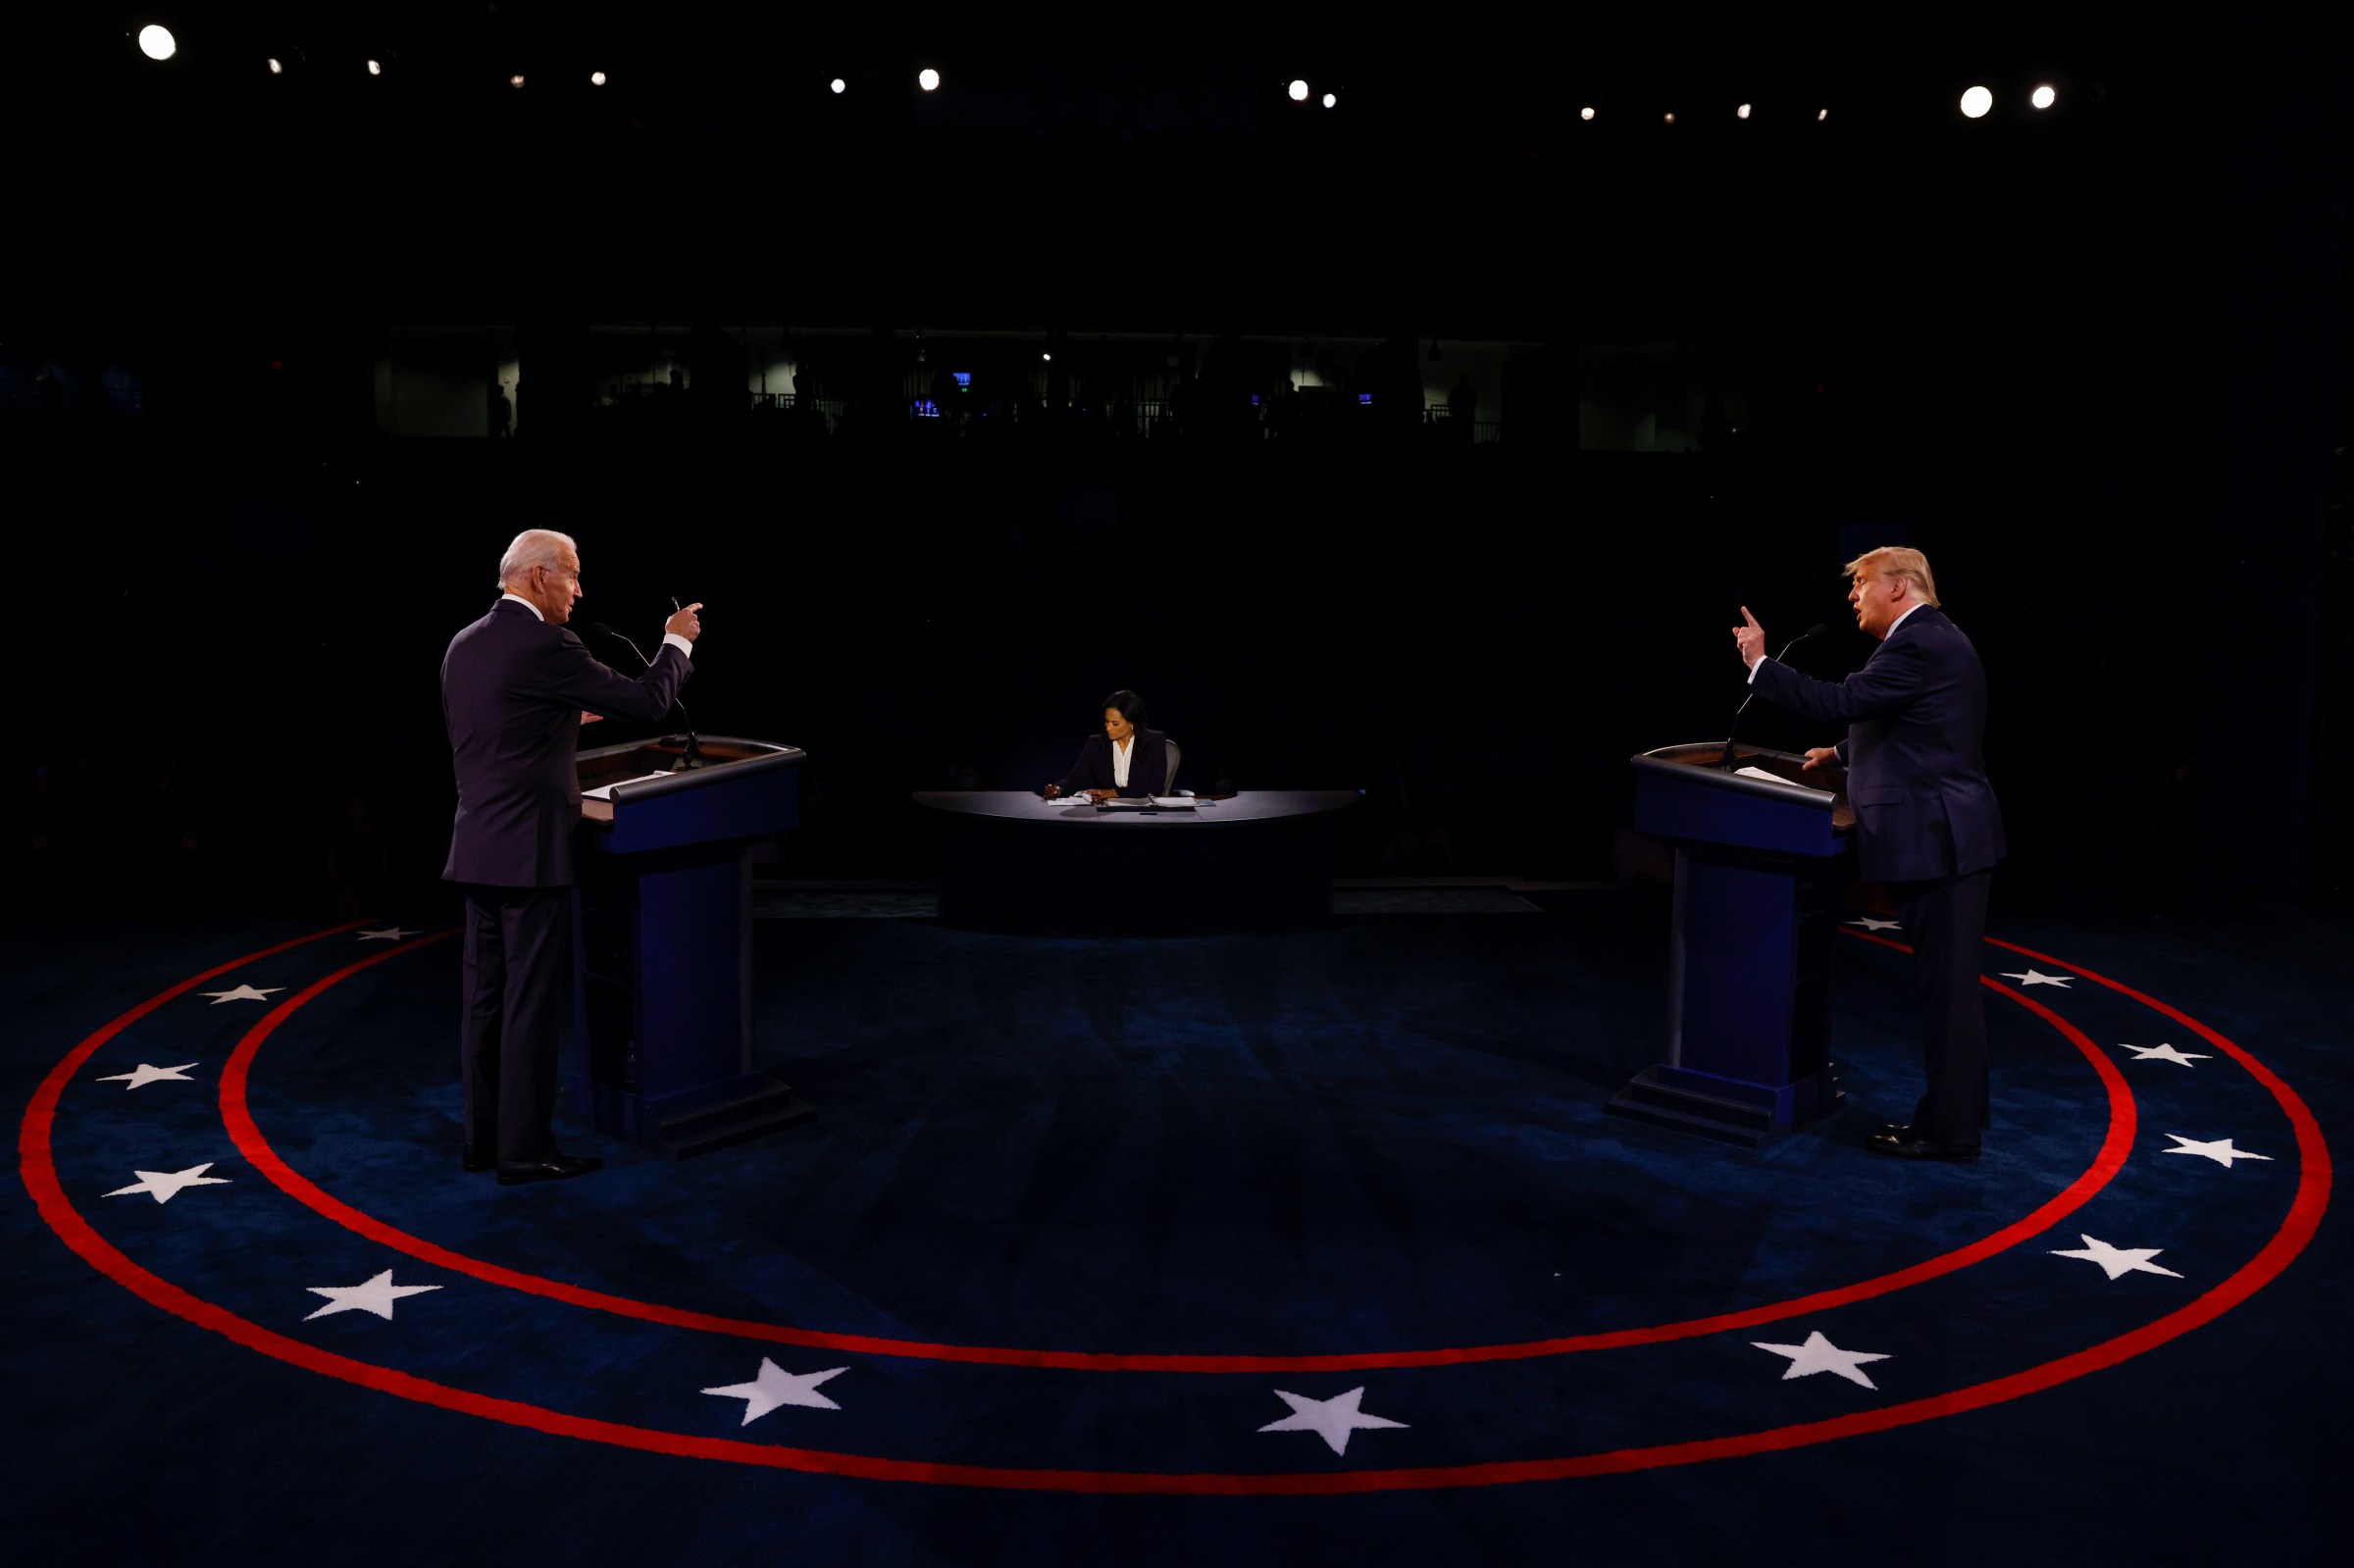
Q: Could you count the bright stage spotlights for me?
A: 15